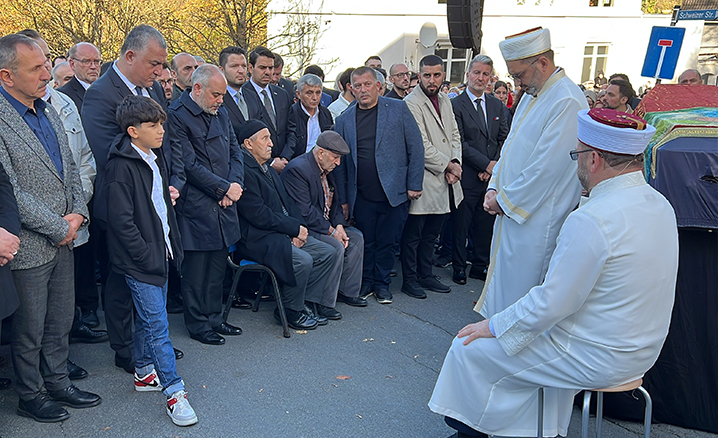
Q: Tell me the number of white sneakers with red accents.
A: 2